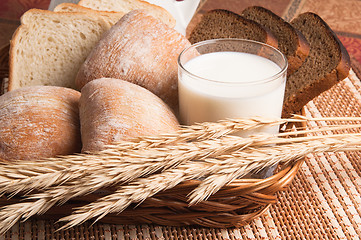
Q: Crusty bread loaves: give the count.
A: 3